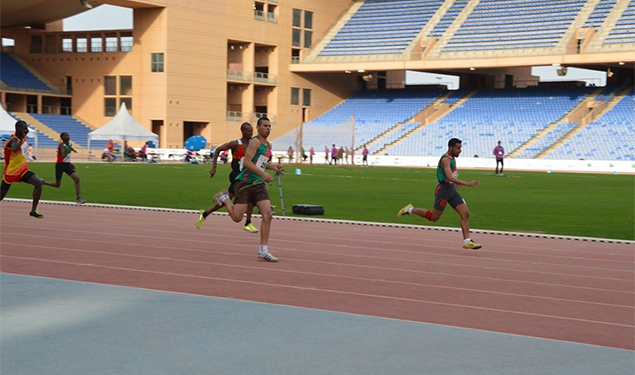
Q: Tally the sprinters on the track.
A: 5